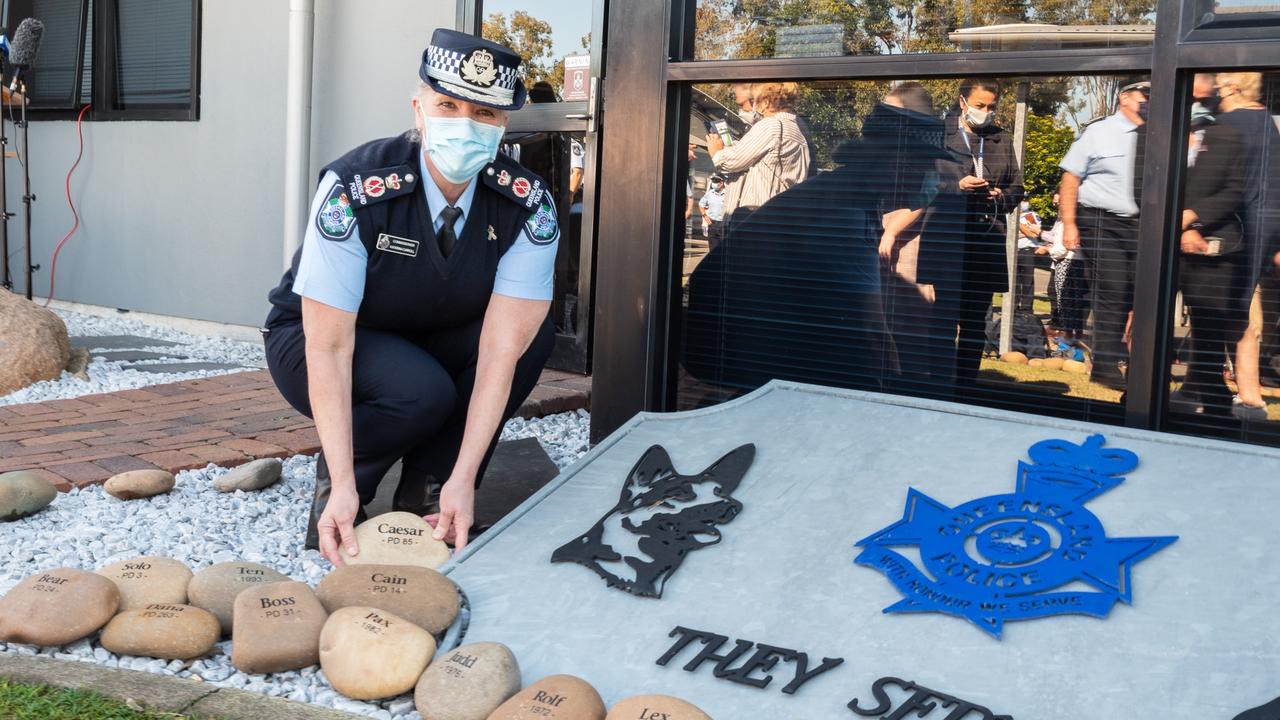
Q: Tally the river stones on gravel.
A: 14